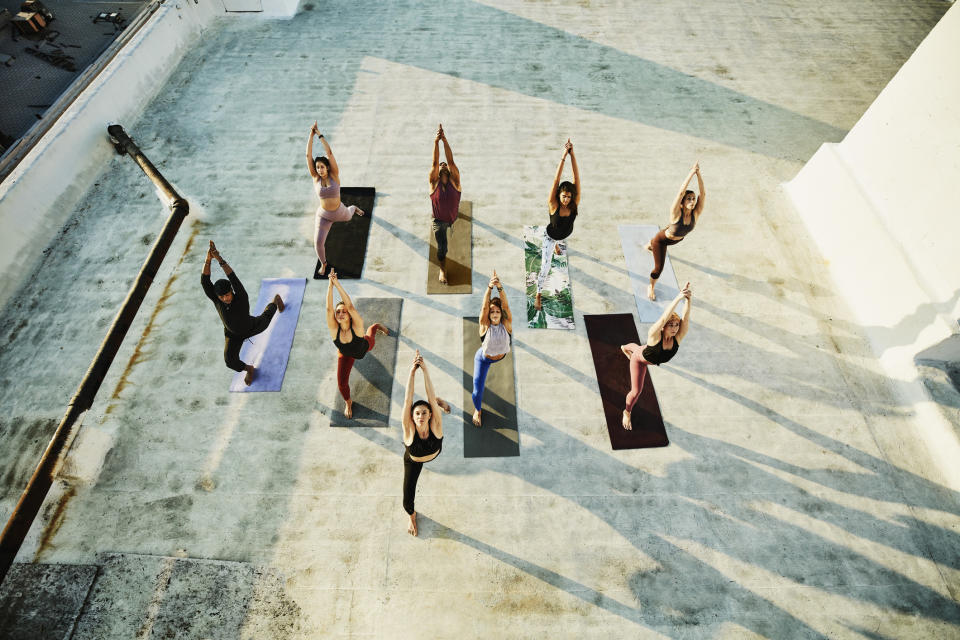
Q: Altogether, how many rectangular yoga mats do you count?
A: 8